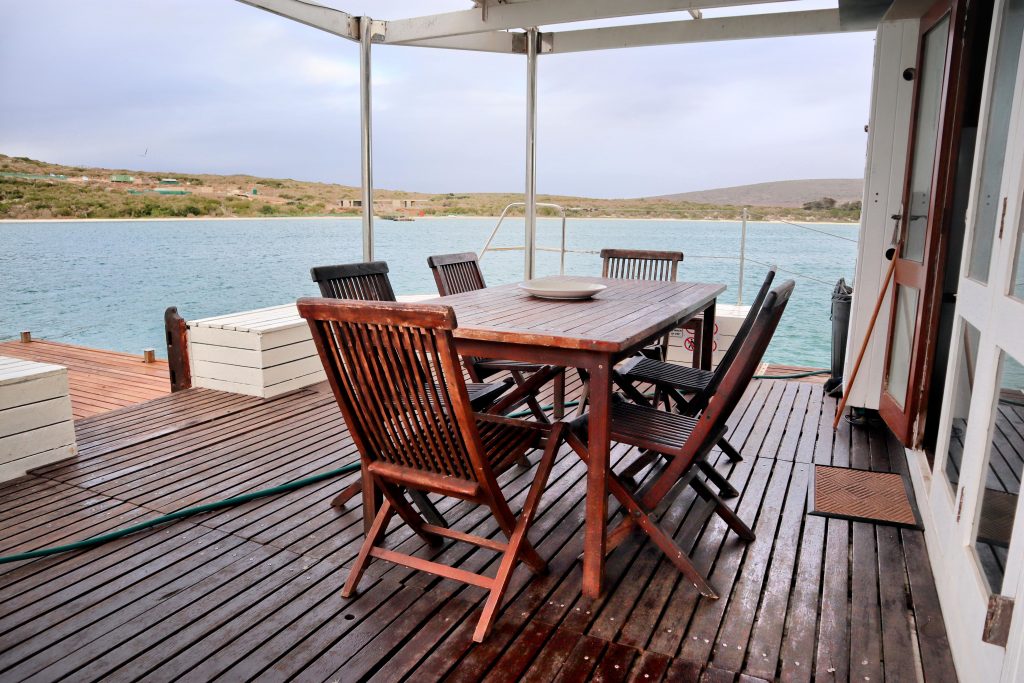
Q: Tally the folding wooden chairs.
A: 6